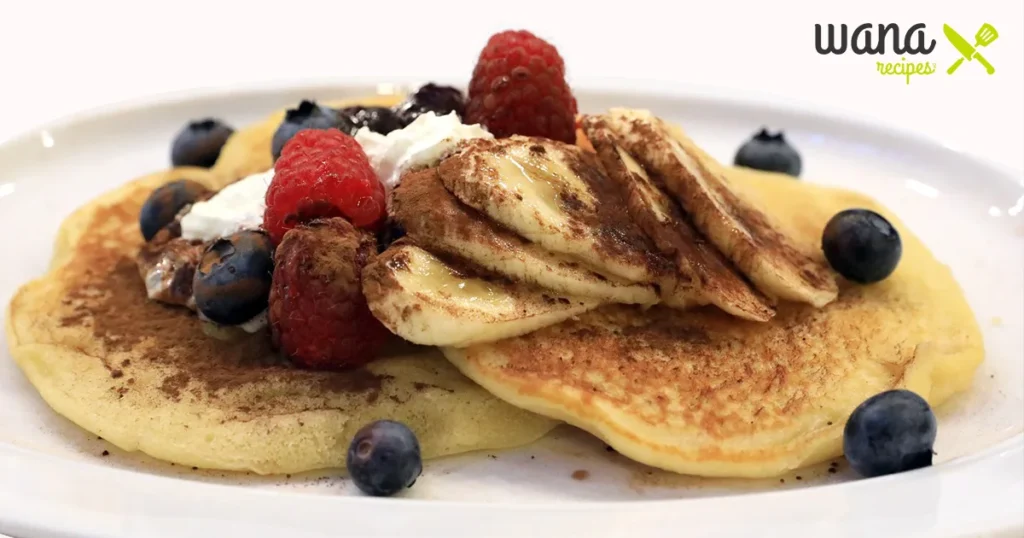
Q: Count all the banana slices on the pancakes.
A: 5